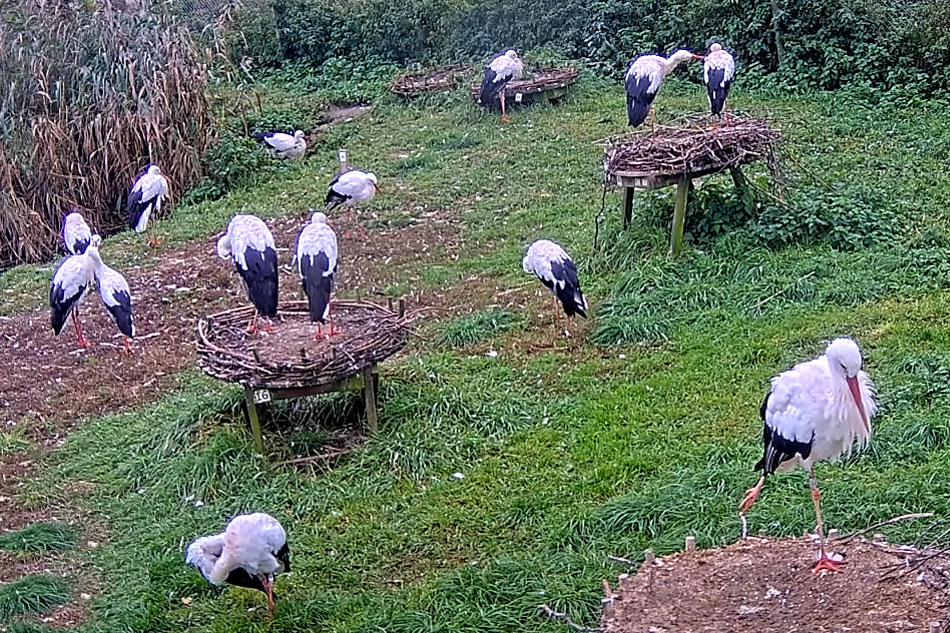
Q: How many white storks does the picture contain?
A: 14